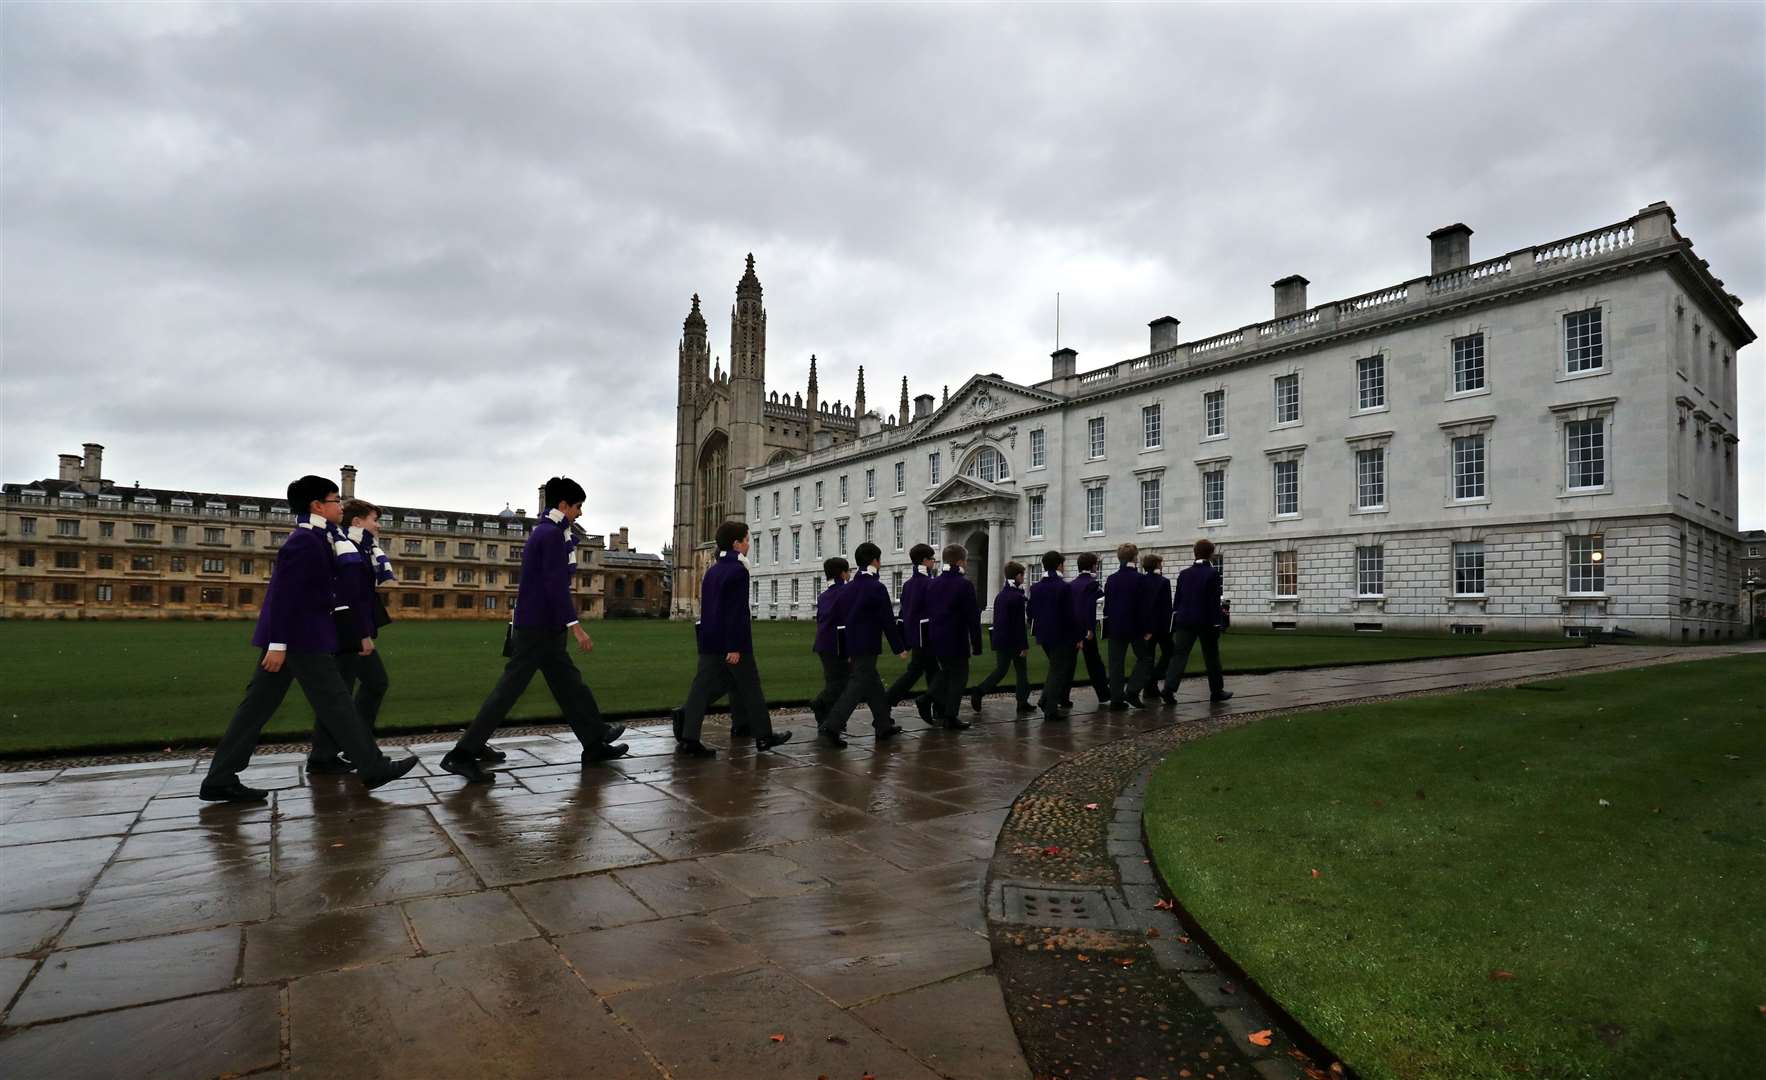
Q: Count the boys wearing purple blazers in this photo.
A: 14